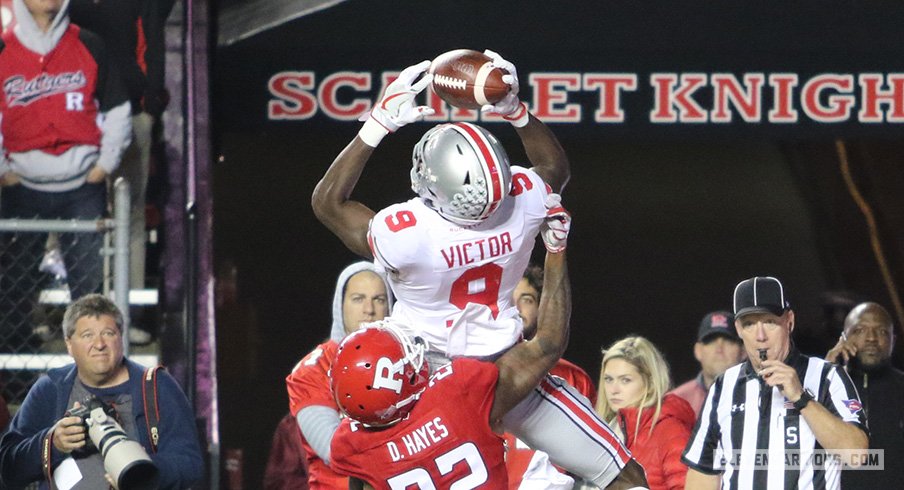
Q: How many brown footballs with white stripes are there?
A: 1